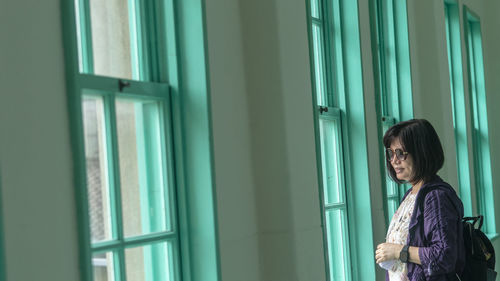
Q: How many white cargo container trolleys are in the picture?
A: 0